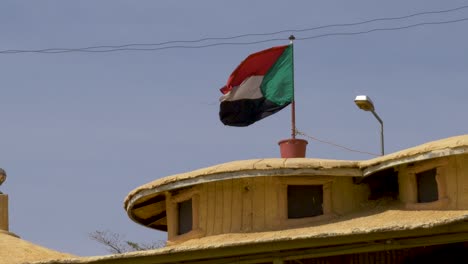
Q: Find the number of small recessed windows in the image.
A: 3